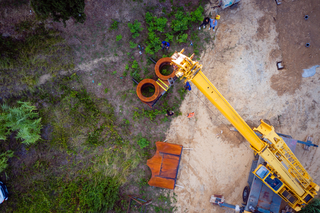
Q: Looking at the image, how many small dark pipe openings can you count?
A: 2